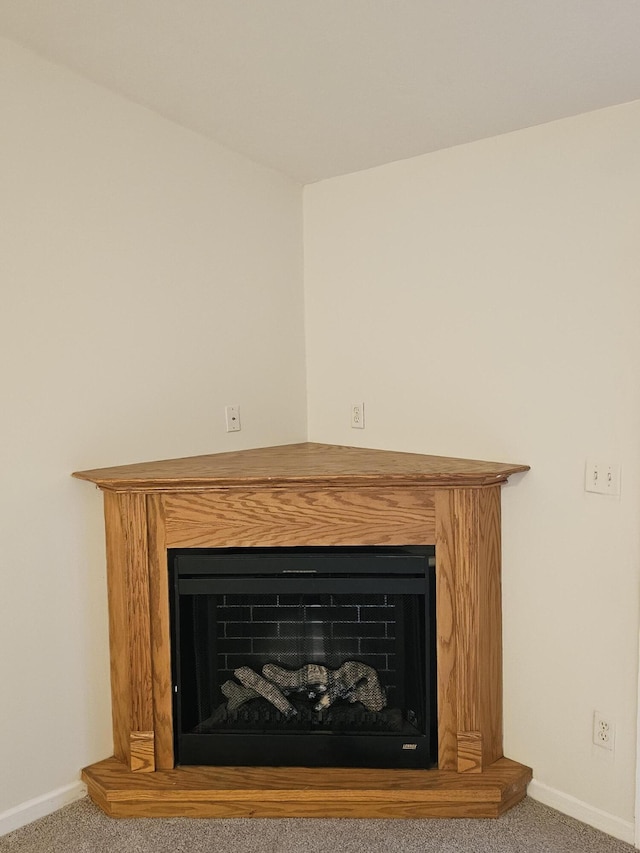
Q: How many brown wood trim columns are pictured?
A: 2